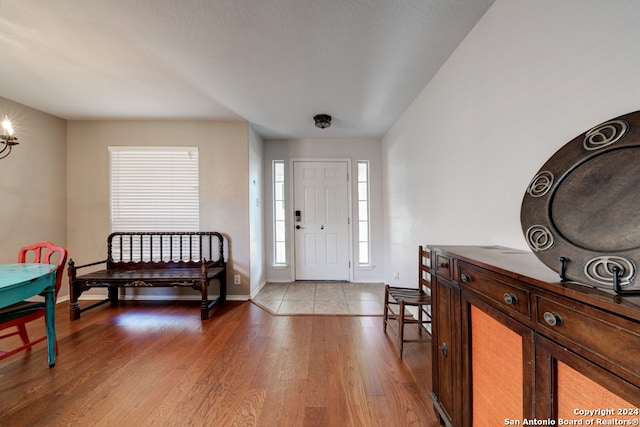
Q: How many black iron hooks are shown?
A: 2